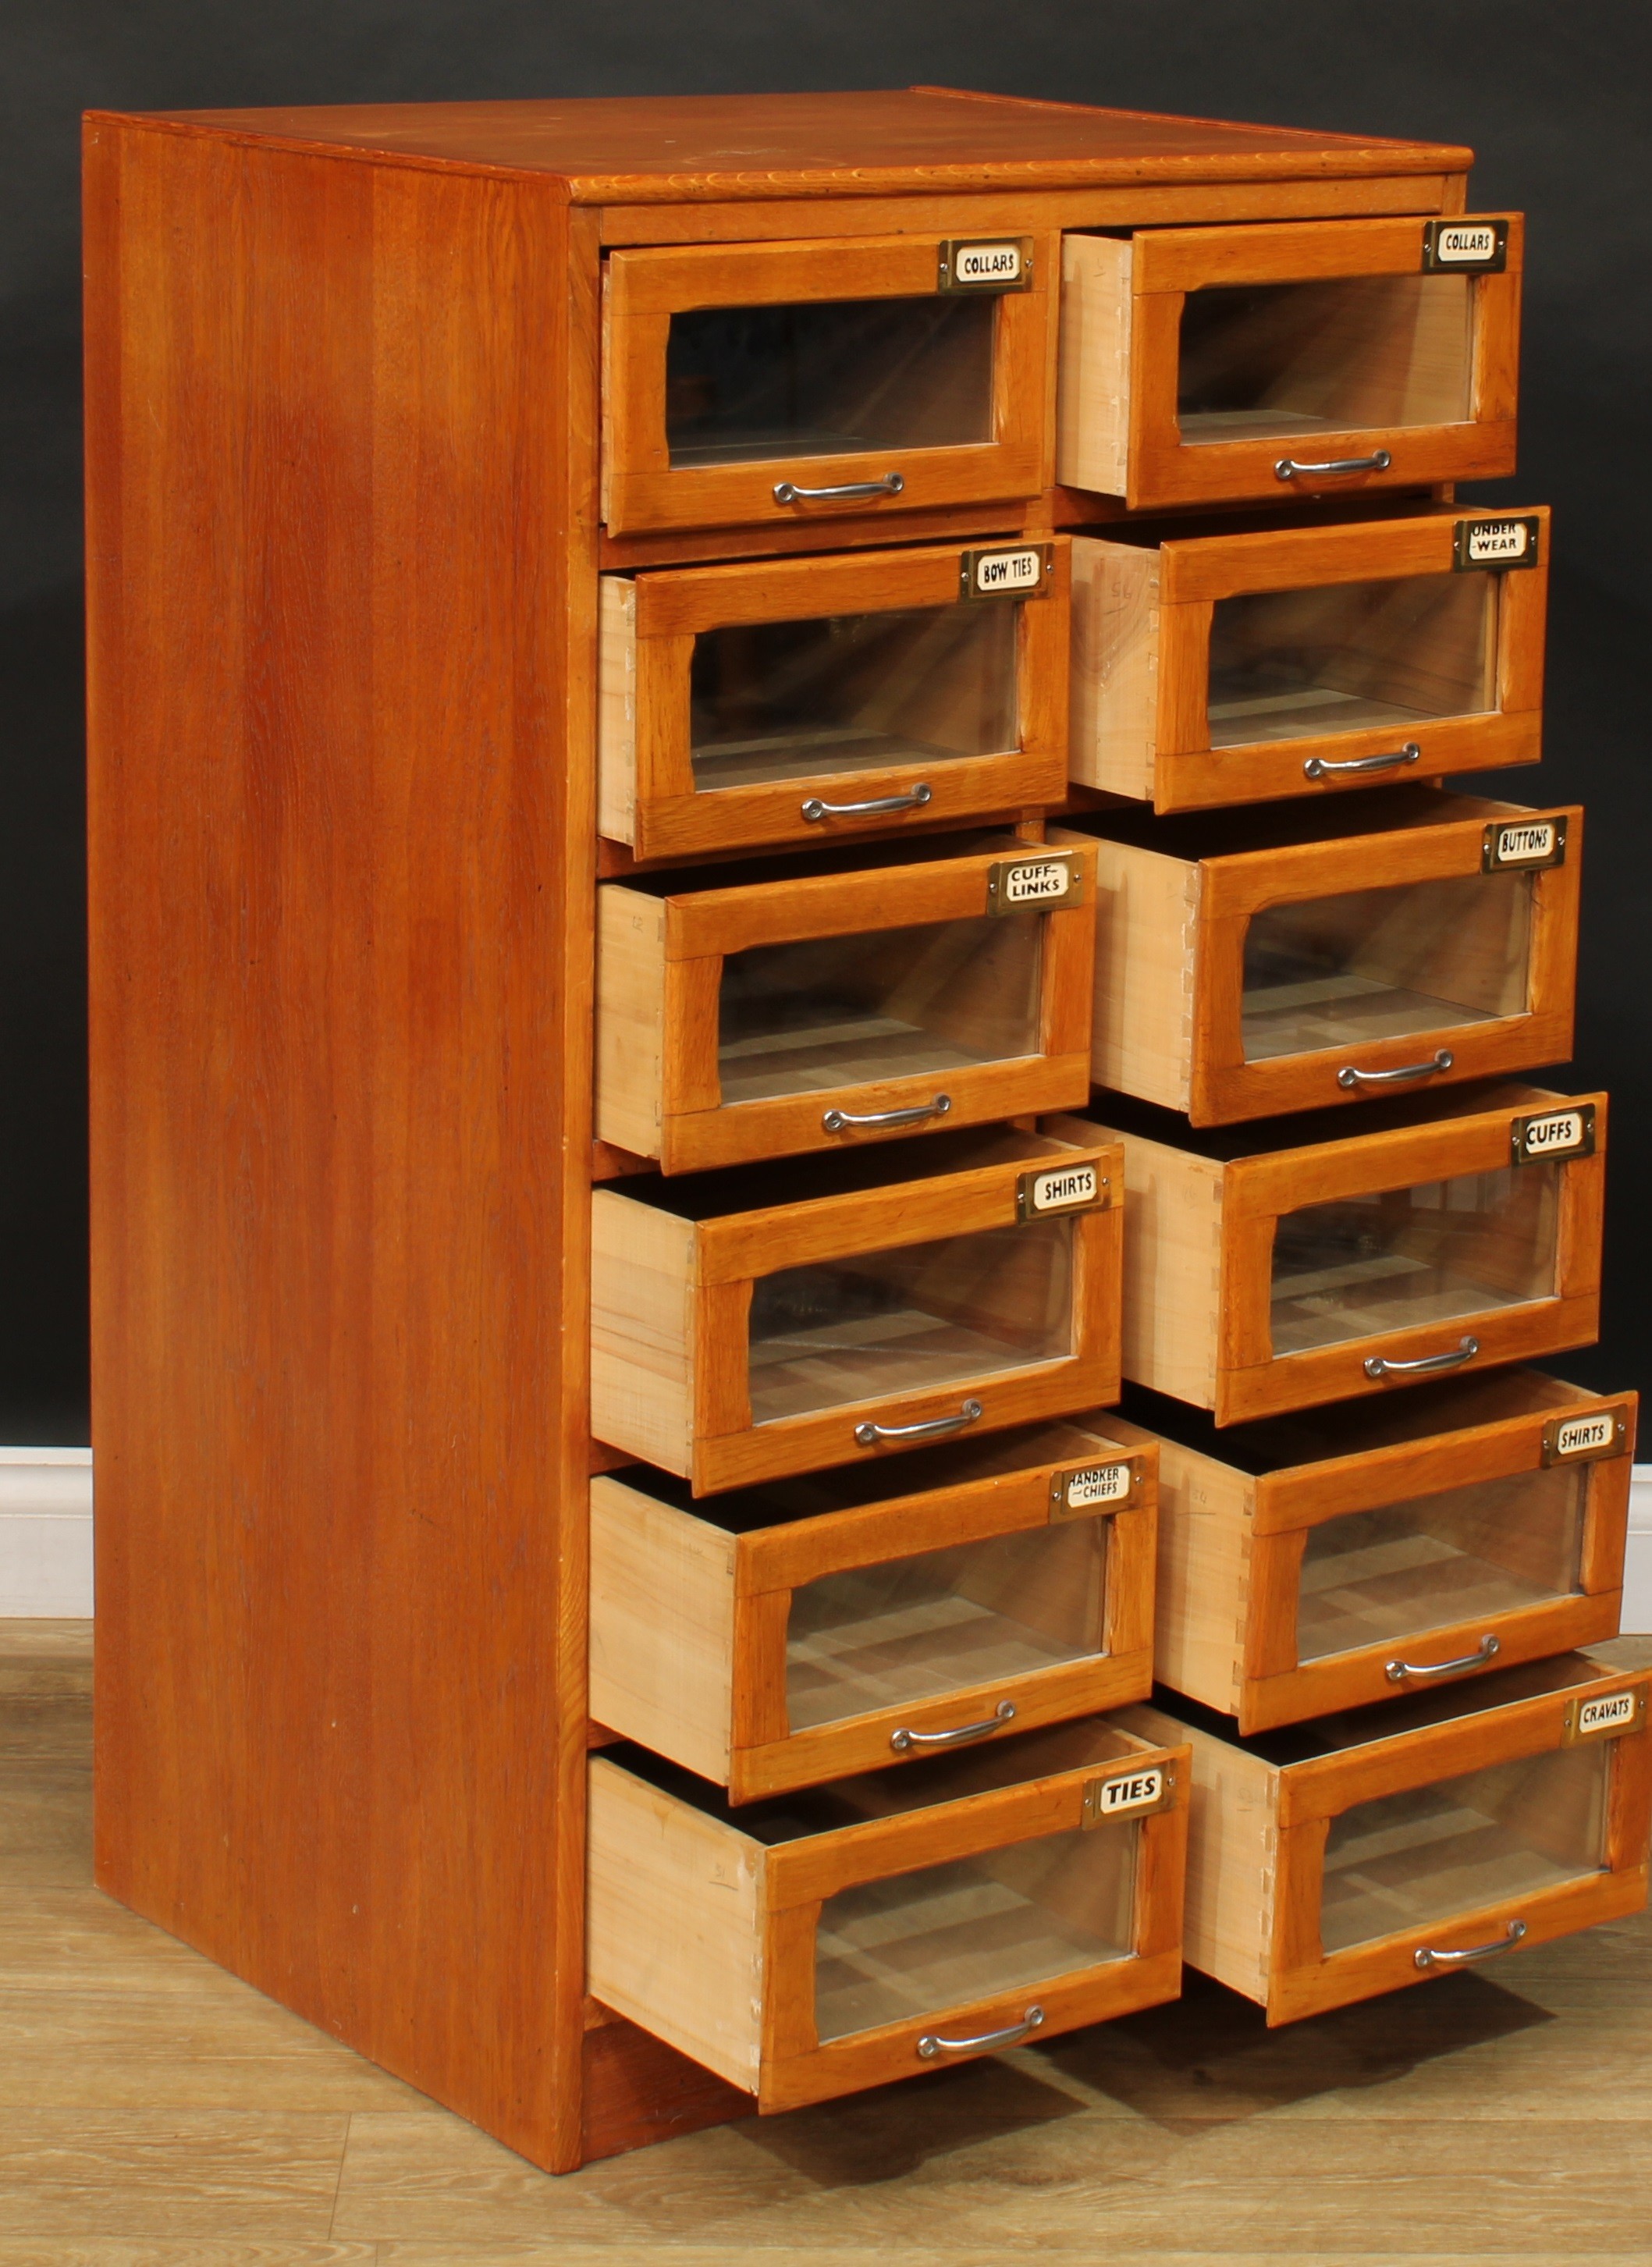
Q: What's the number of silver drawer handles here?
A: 12